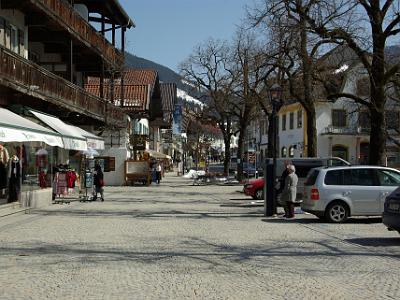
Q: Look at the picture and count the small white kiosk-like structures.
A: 1